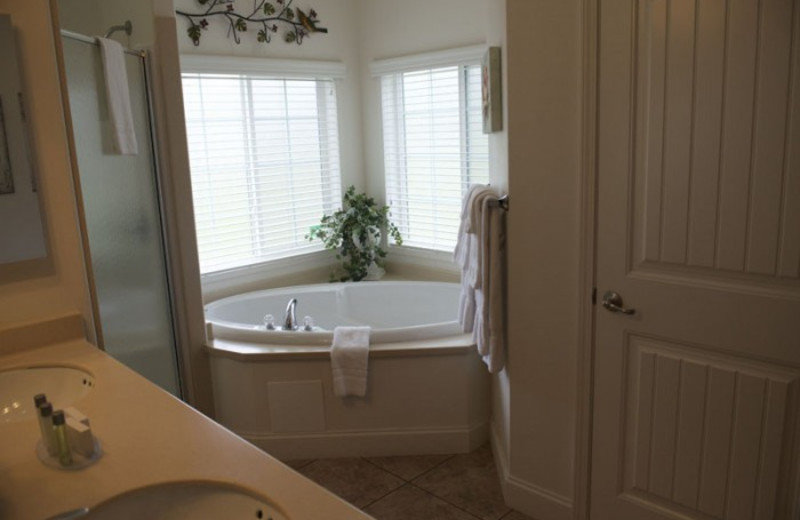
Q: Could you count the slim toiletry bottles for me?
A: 3